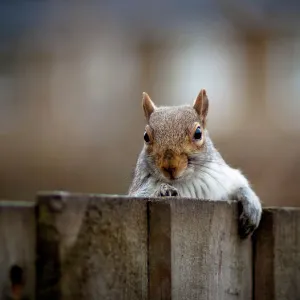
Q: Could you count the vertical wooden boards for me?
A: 4